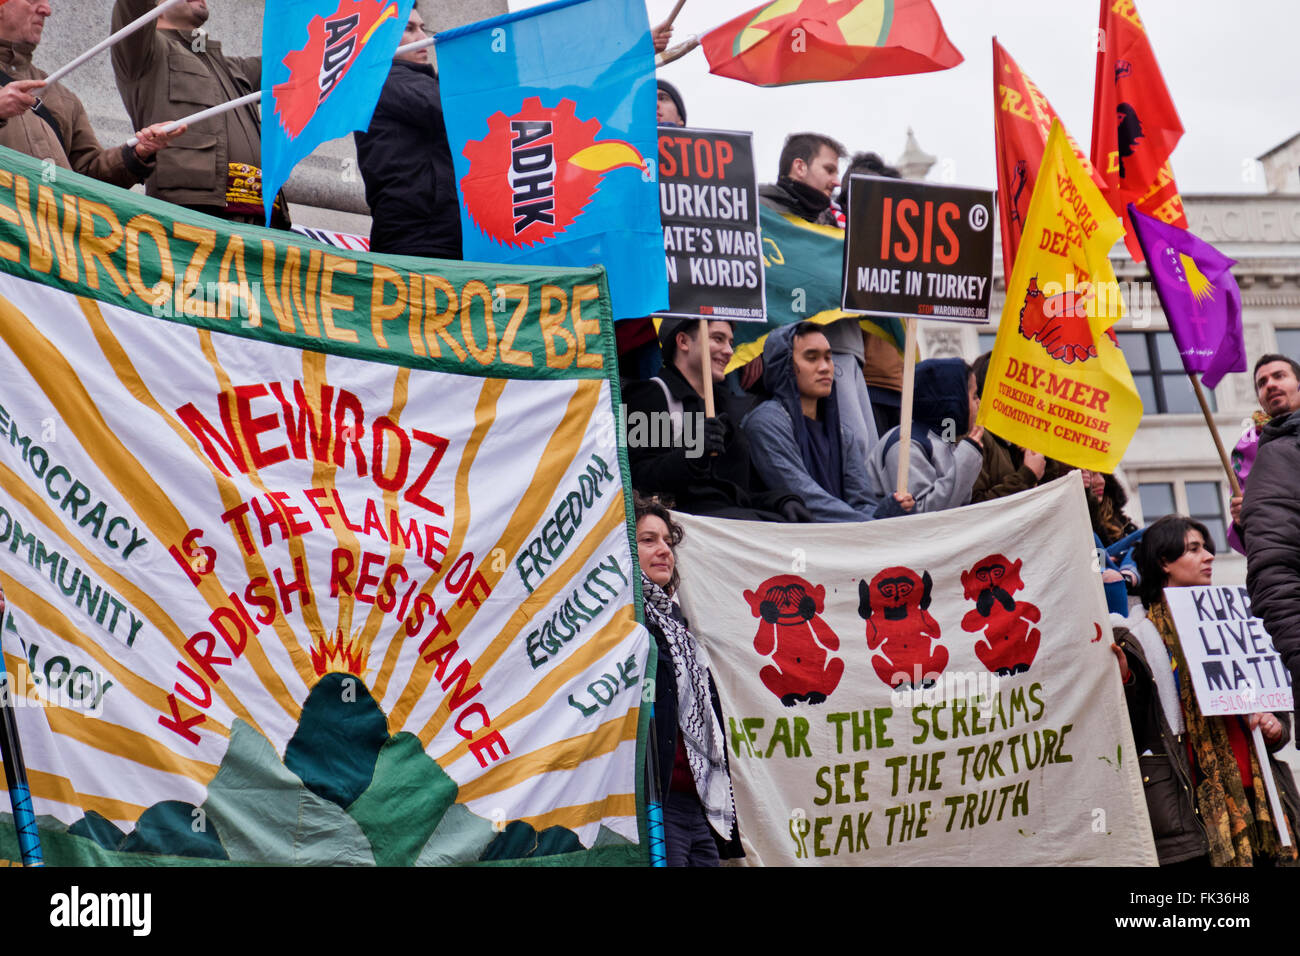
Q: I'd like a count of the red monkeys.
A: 3